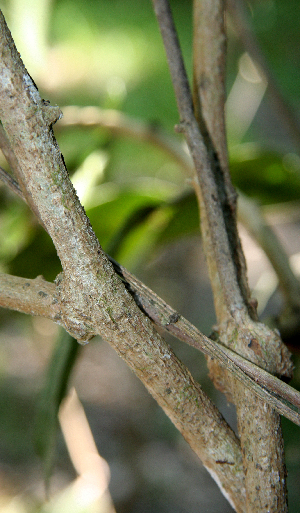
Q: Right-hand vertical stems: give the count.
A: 2